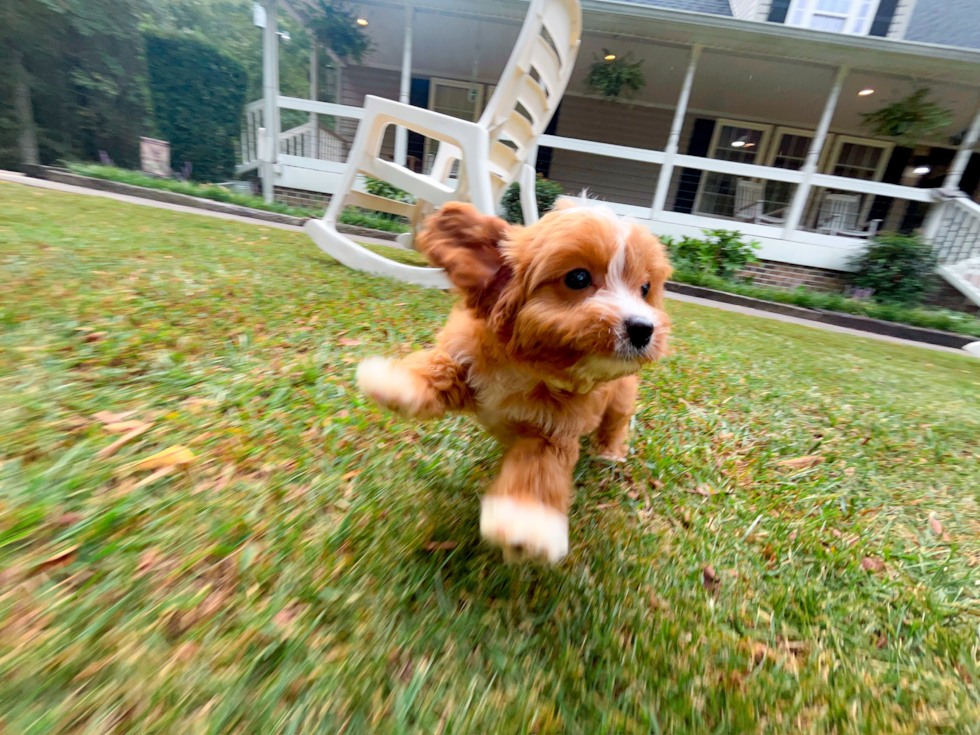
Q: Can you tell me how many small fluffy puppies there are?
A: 1